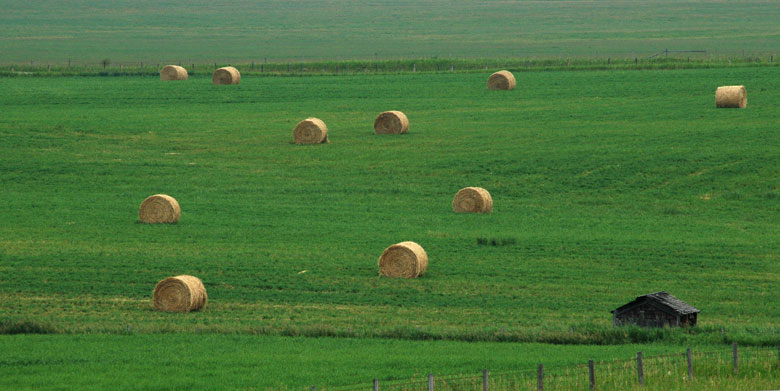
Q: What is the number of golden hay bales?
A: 10